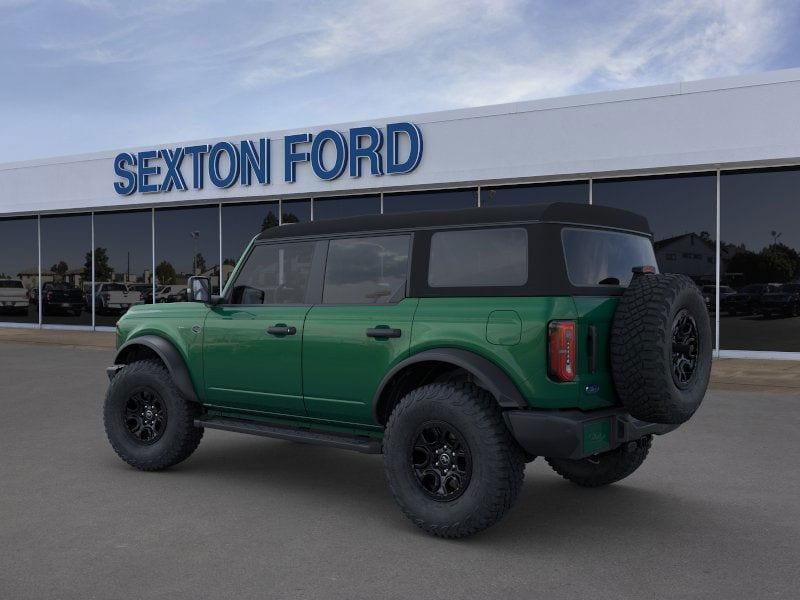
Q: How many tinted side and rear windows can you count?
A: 4